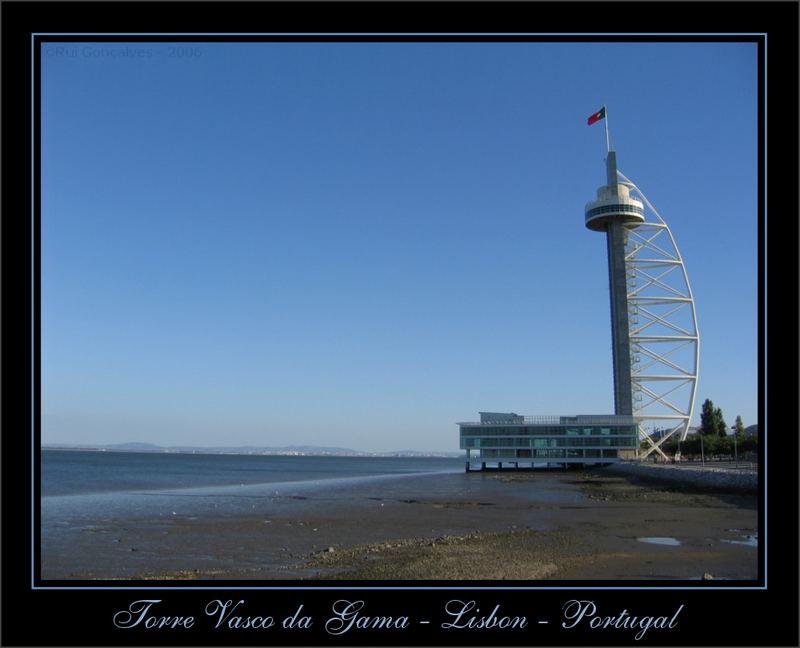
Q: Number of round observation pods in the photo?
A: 1